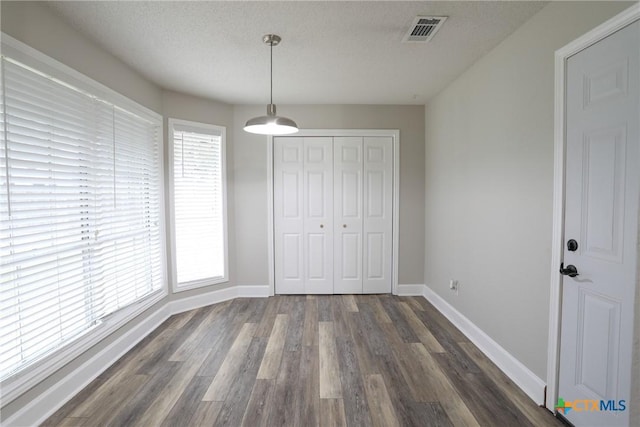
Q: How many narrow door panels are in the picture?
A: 4